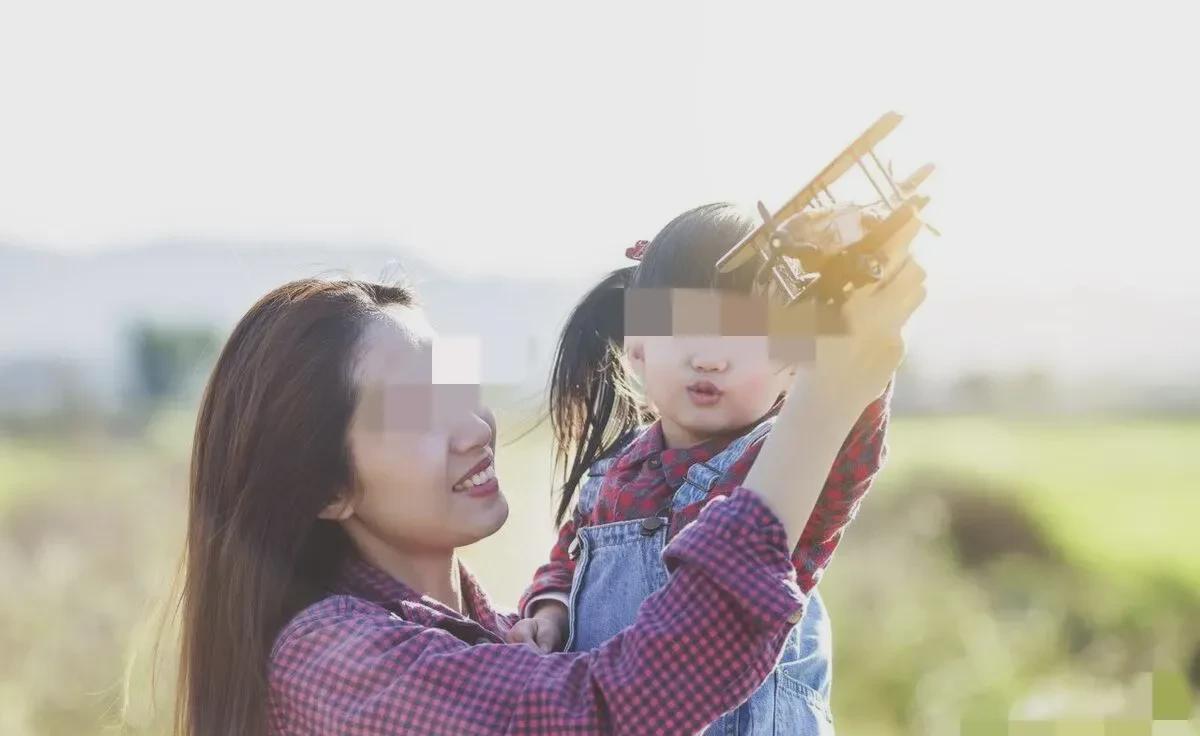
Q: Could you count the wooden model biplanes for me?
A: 1